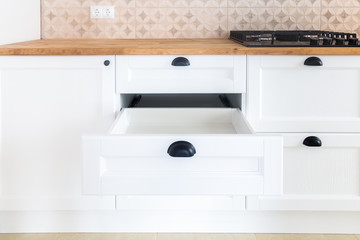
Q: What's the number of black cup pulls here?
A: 4